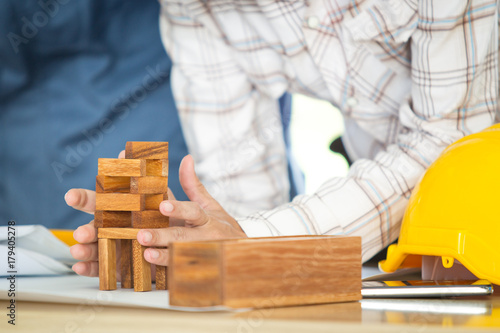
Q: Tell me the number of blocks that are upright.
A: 4